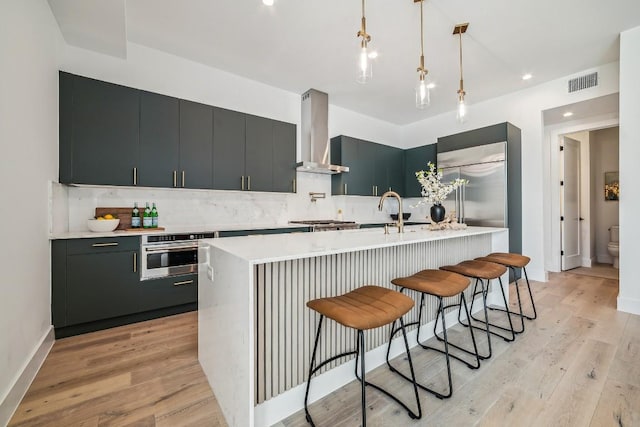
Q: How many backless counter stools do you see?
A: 4